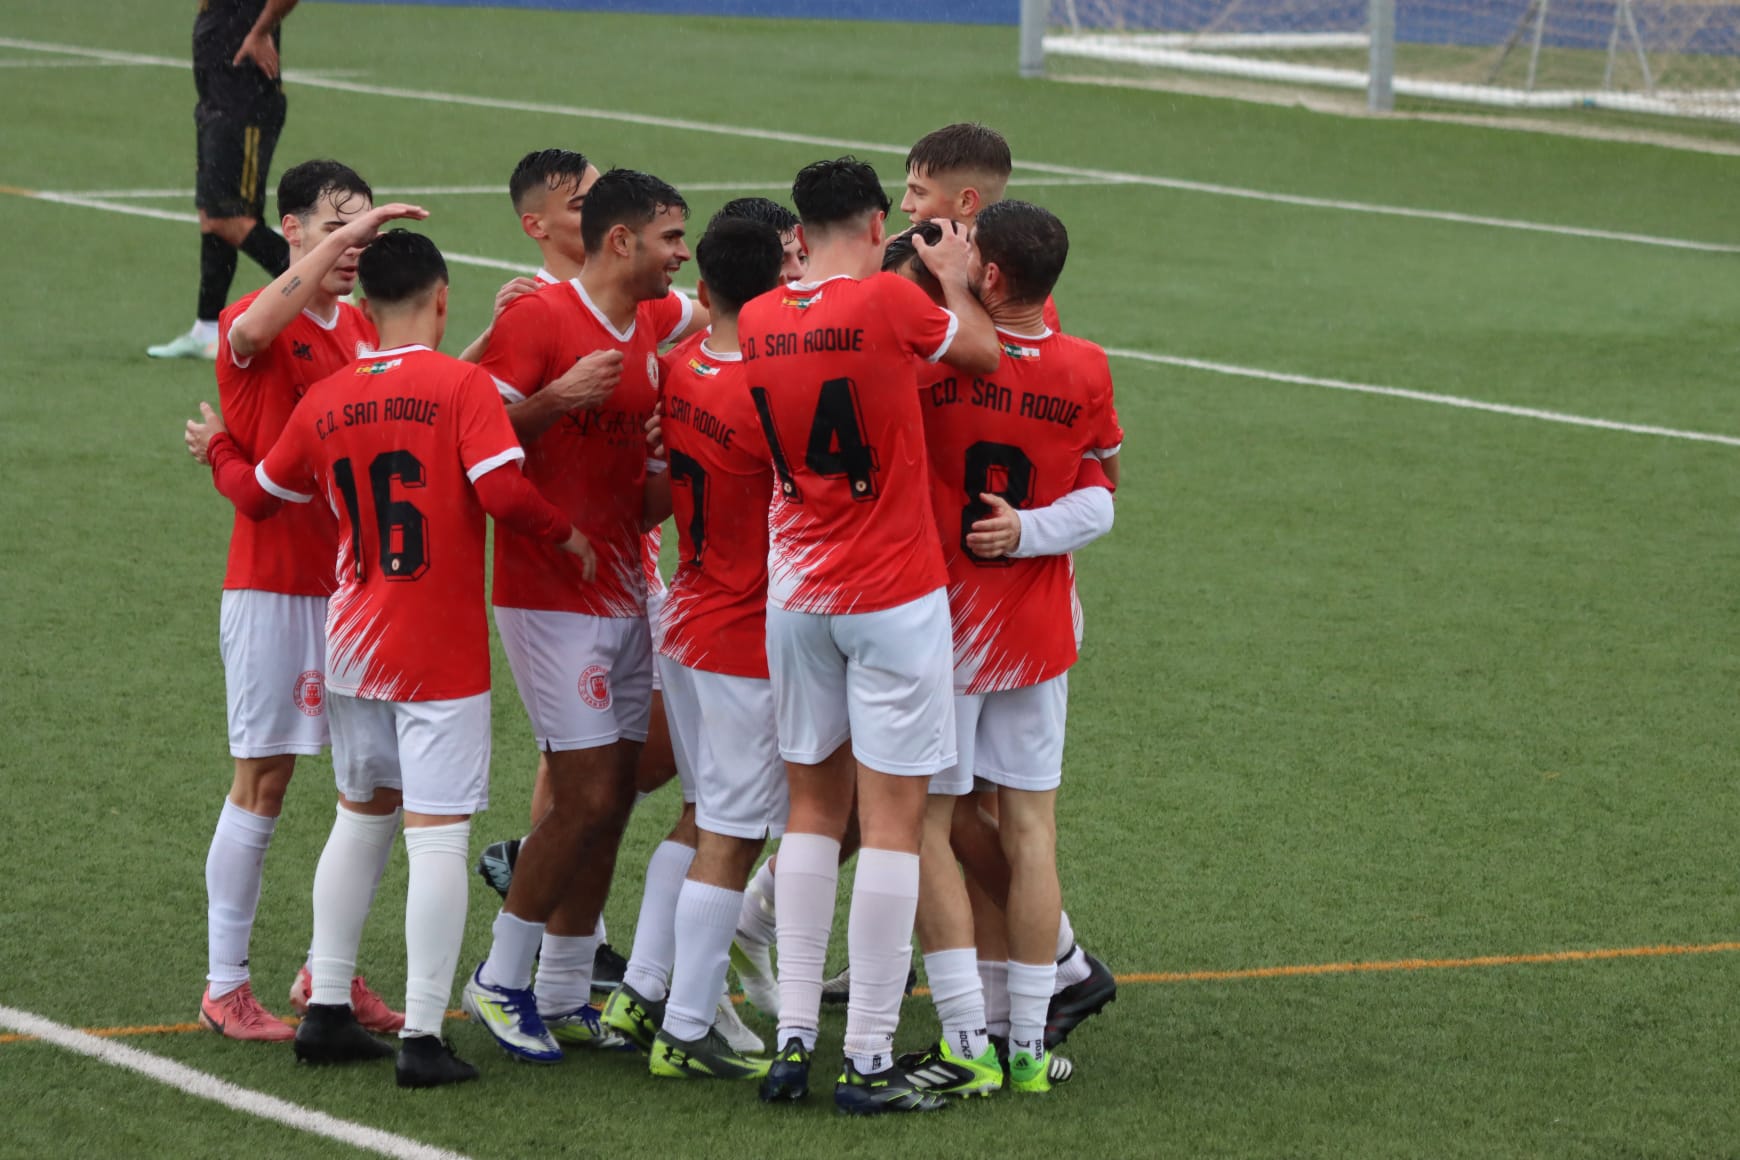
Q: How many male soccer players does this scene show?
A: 11